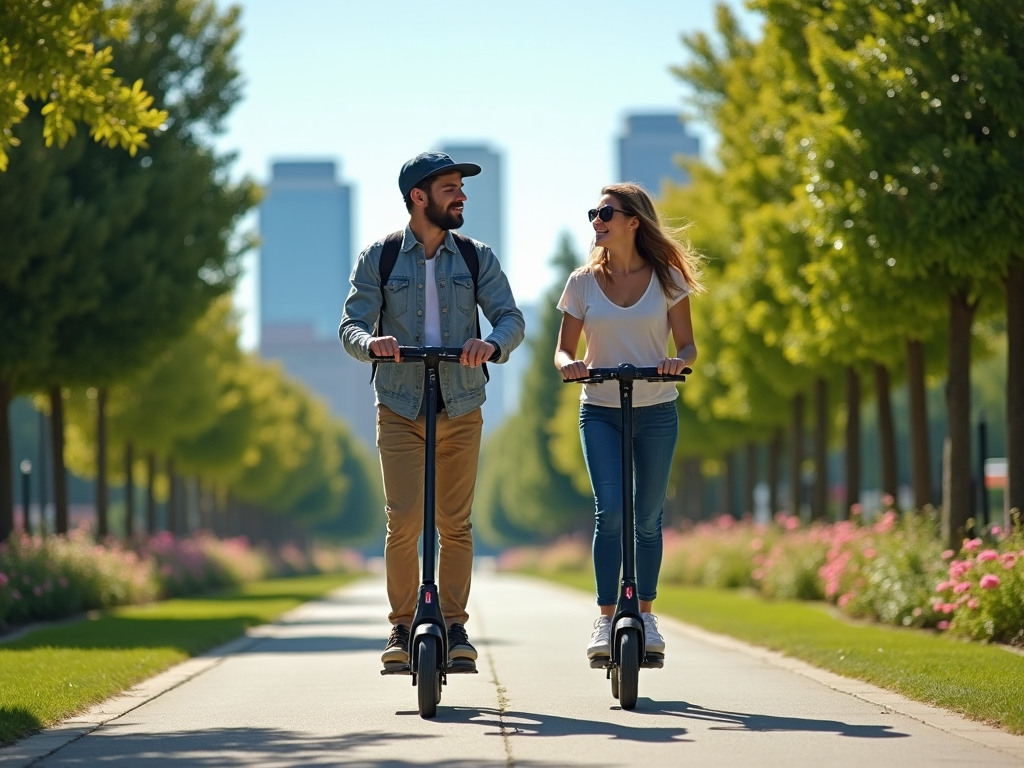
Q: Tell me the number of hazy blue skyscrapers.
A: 3